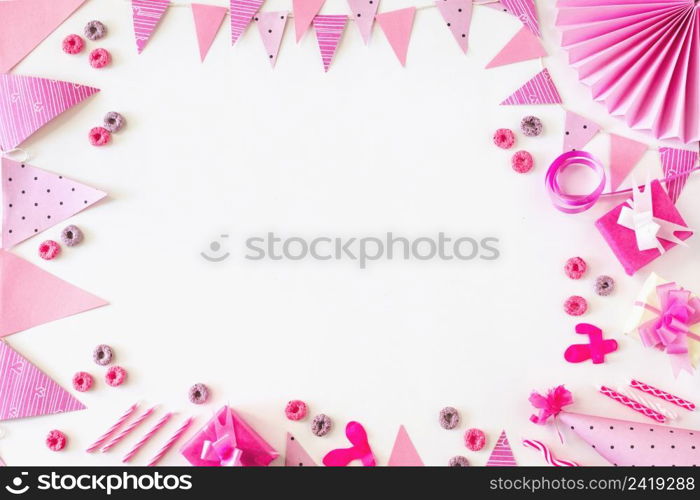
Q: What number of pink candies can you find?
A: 13